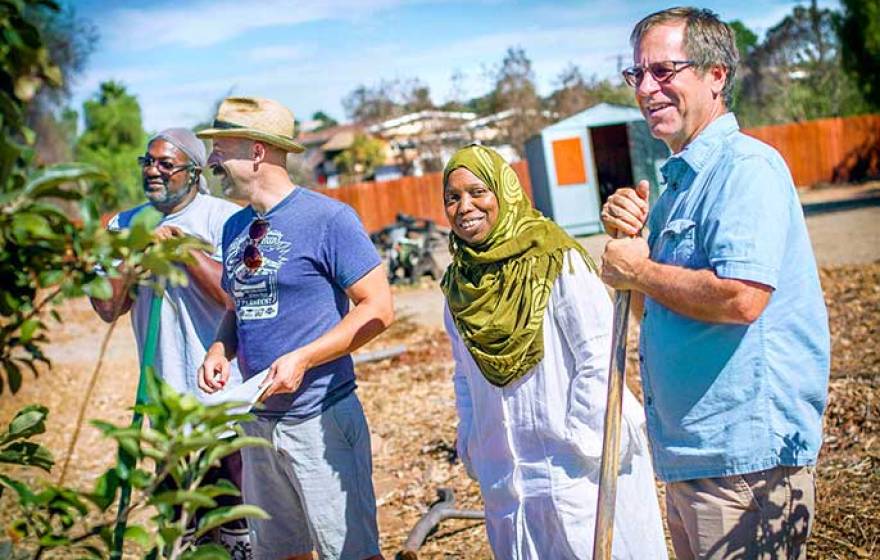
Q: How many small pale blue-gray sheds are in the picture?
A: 1